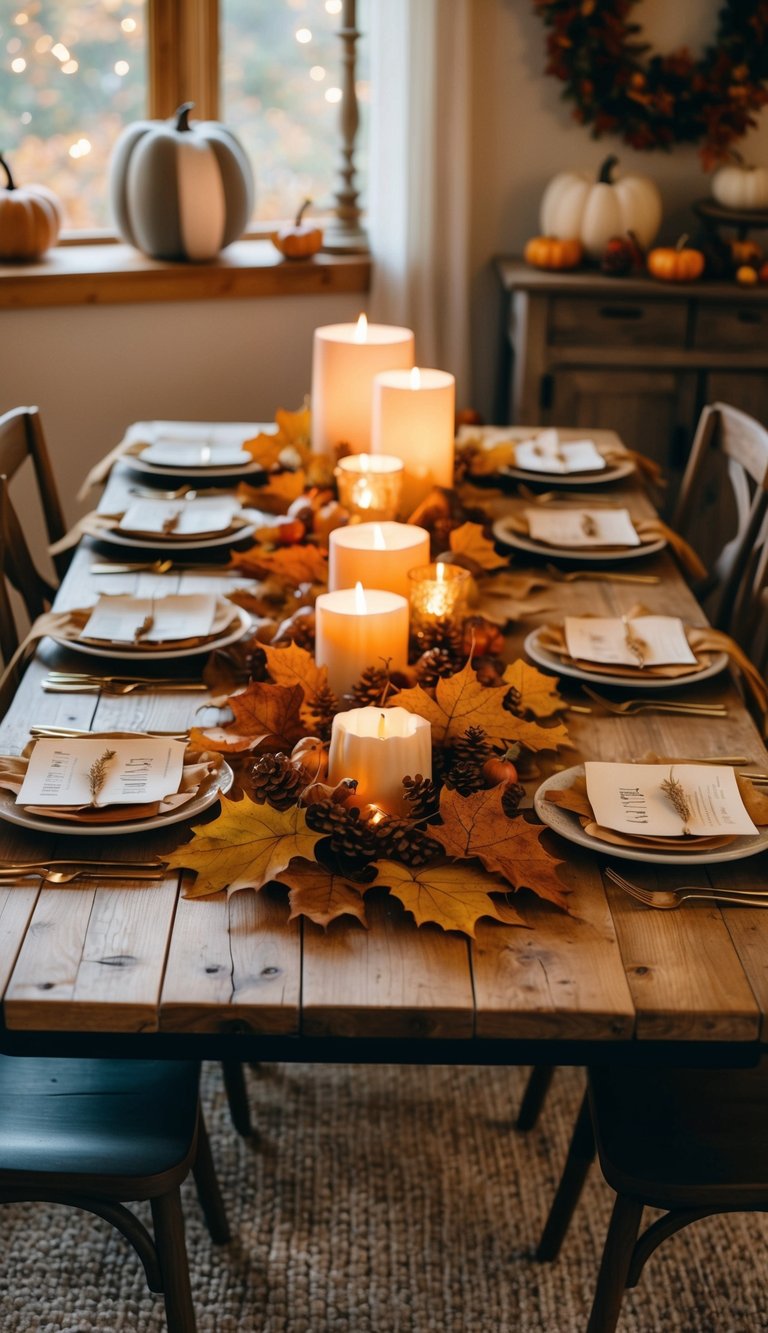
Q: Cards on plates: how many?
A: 8